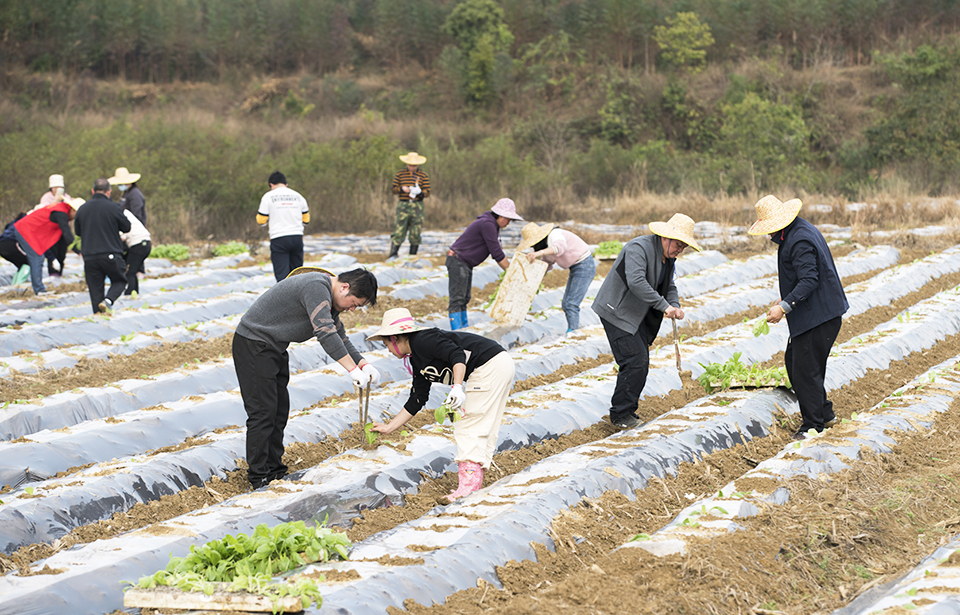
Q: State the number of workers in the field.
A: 14